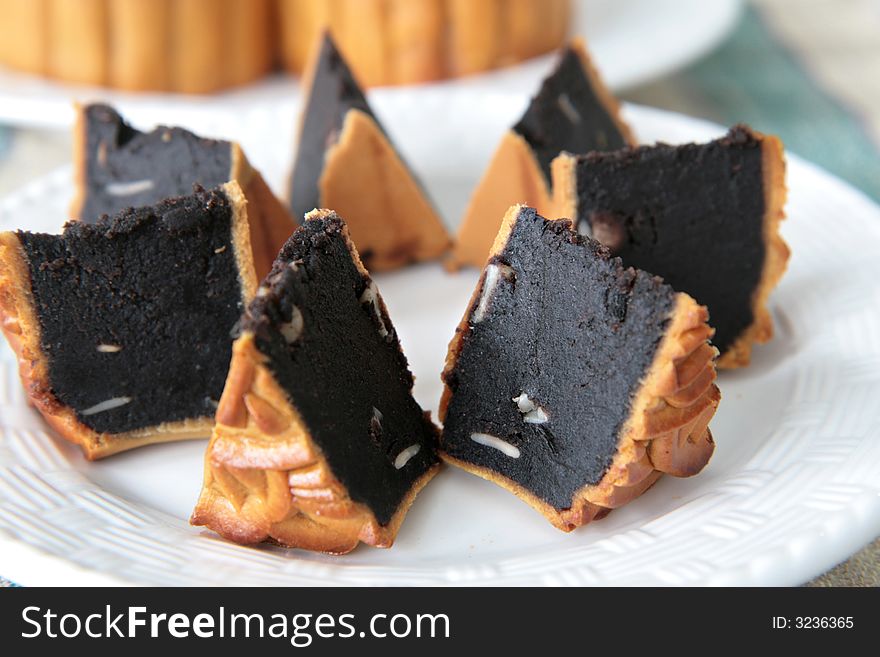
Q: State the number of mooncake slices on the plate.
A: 7